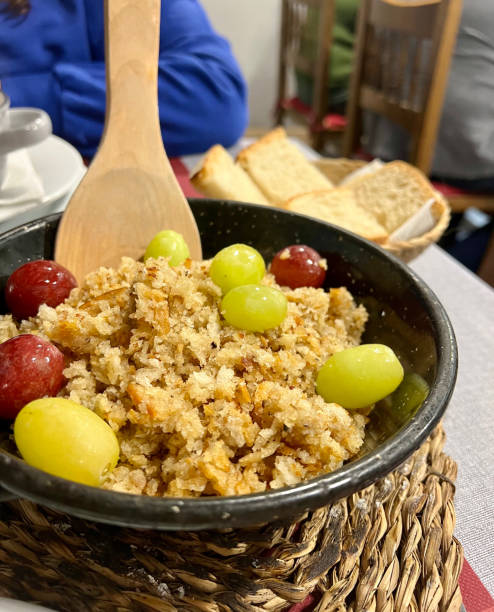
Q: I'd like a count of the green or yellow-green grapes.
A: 5